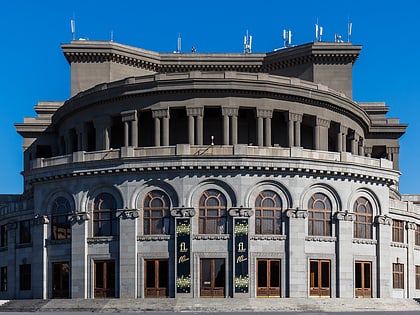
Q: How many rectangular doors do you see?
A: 7